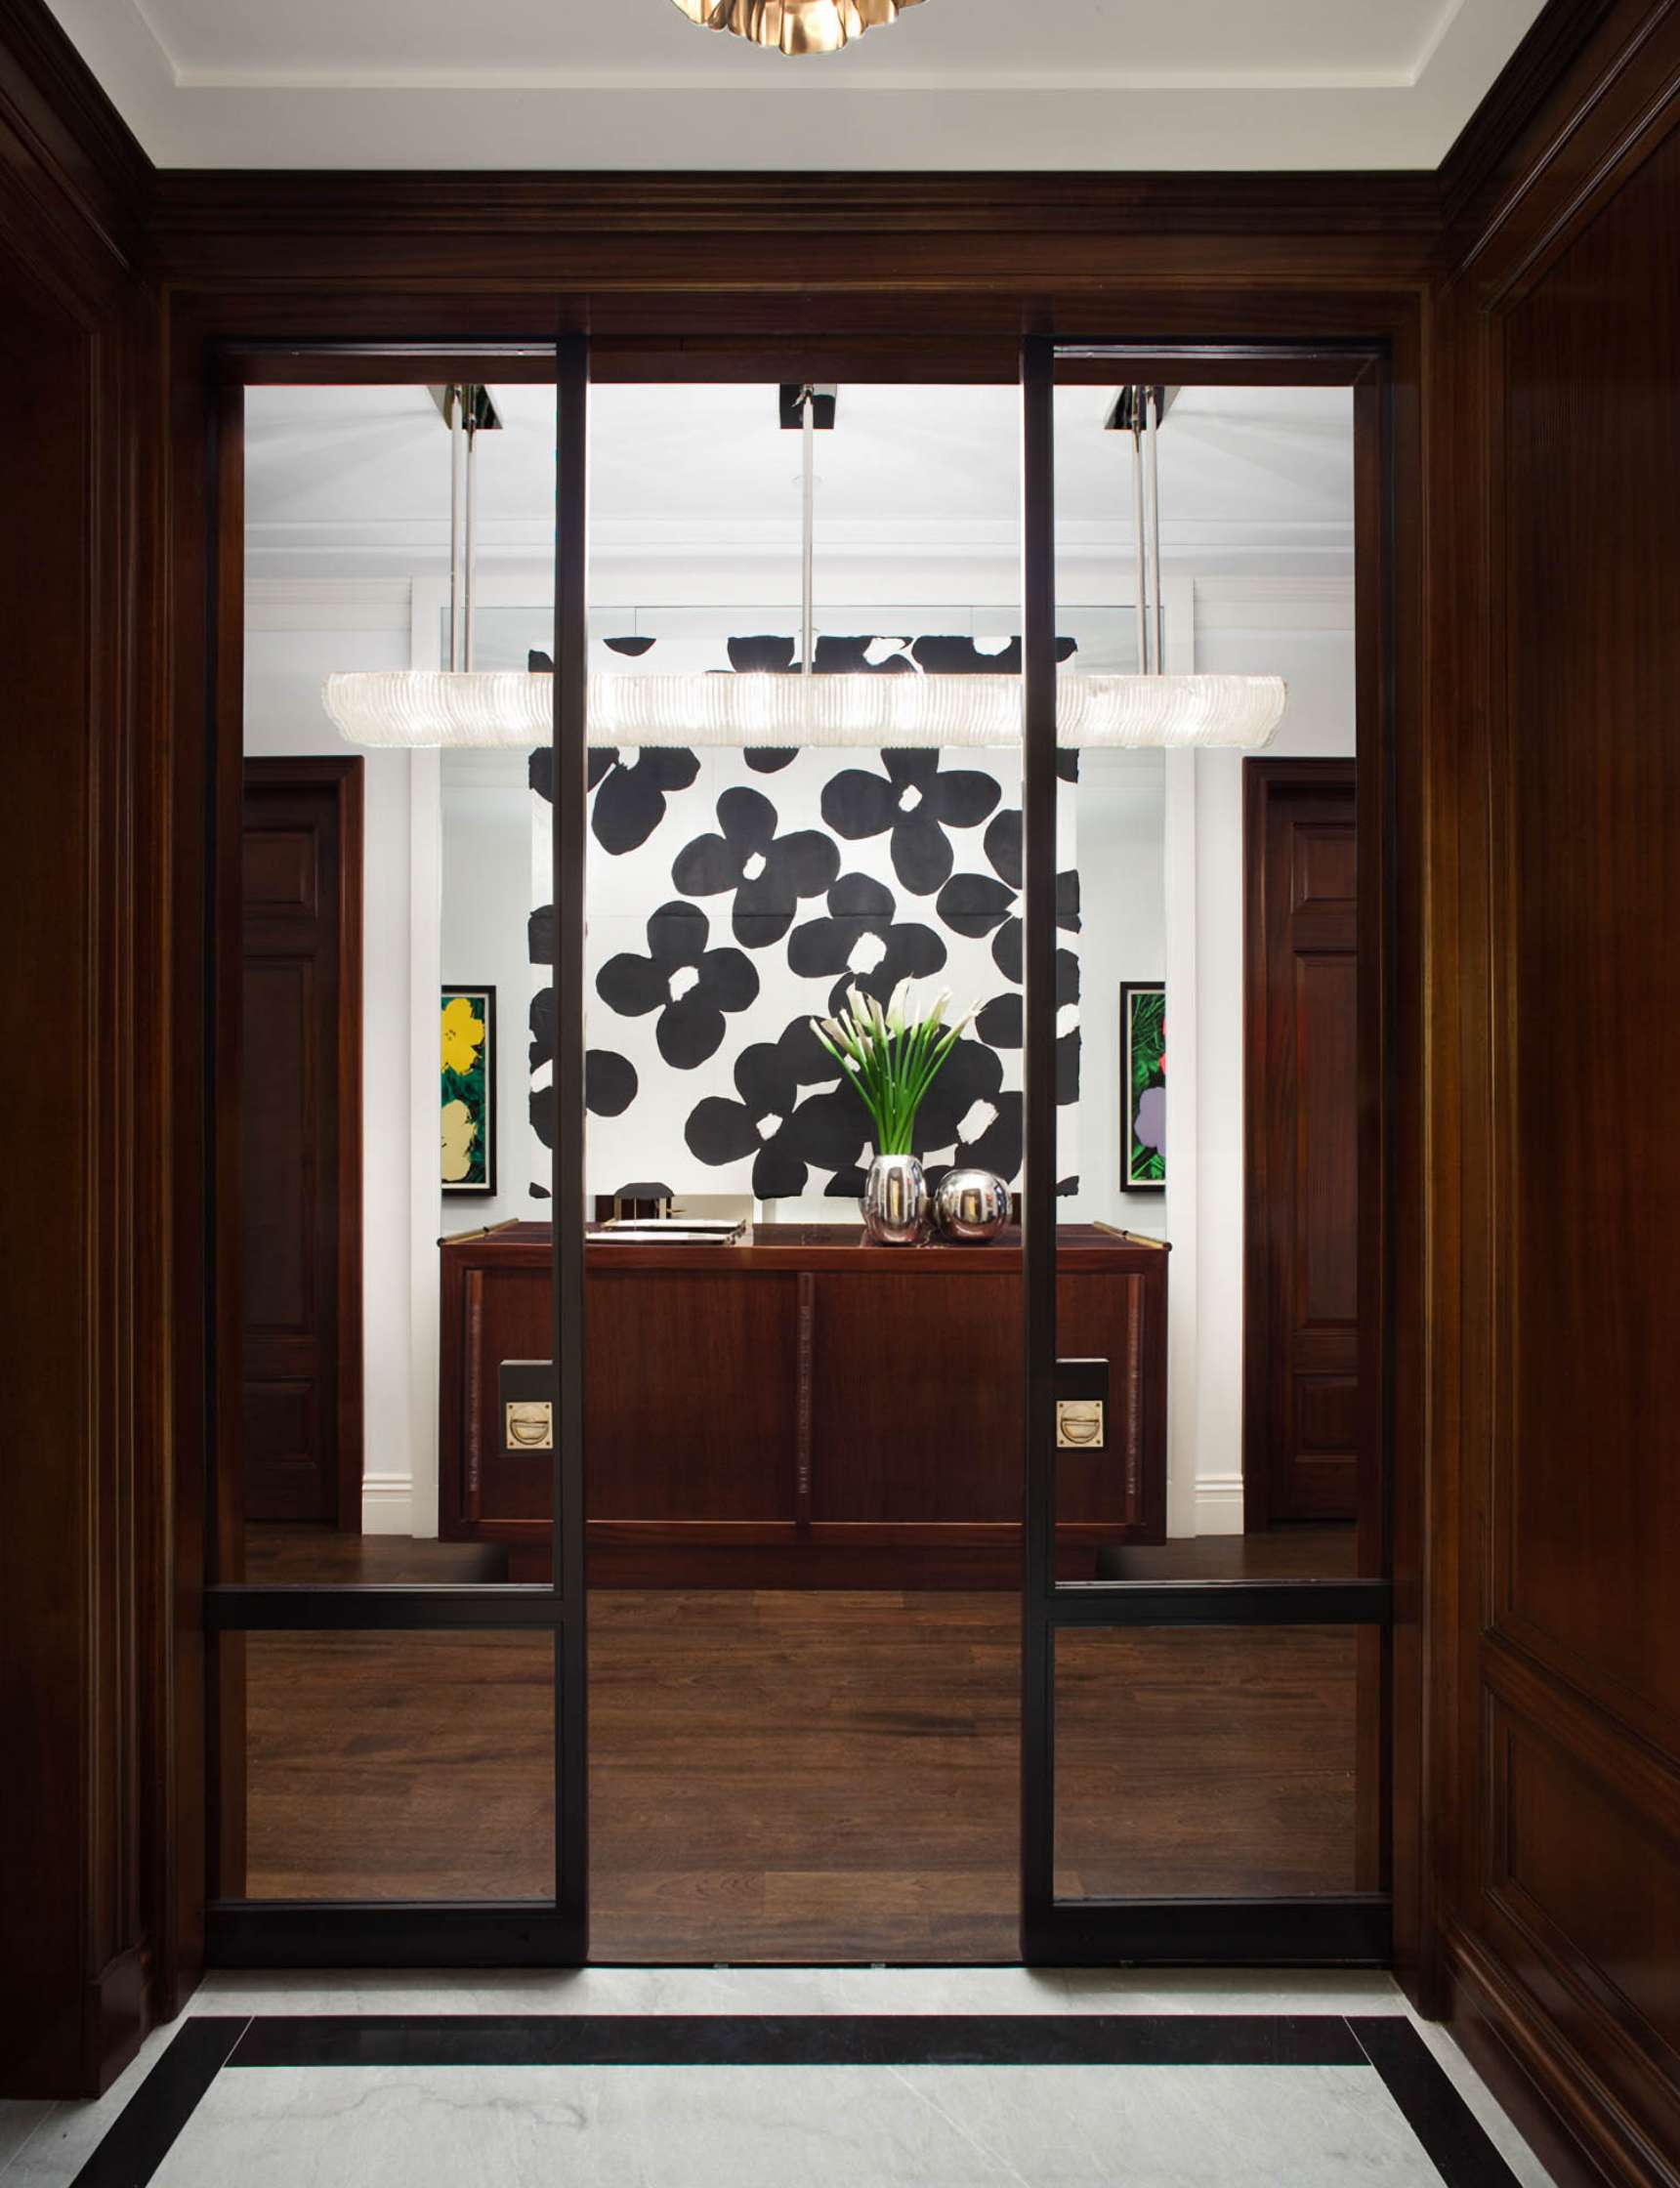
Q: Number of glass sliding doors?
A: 2